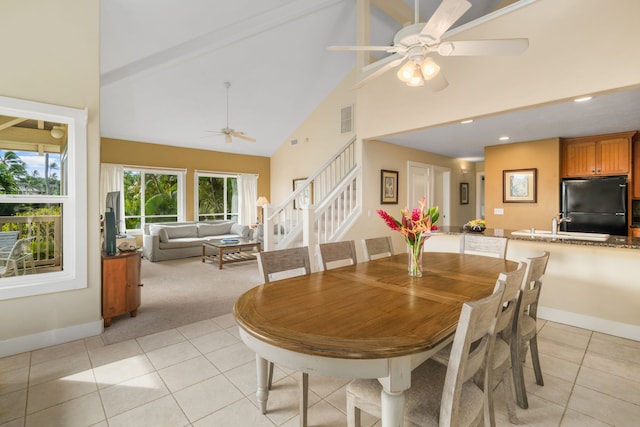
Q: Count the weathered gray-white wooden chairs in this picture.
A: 7